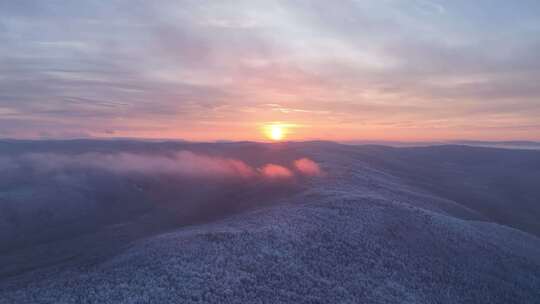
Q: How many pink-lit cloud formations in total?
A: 3